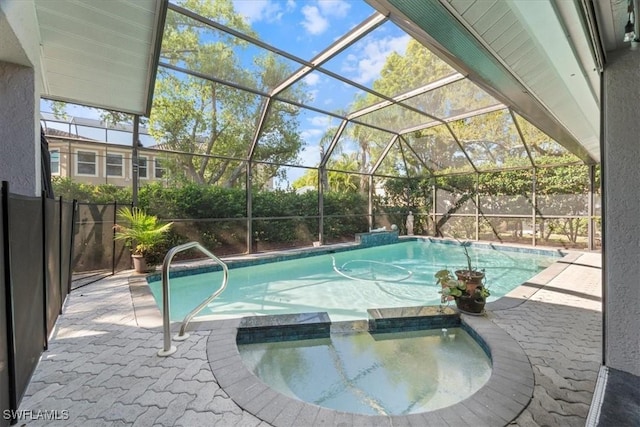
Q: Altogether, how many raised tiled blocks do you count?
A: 3